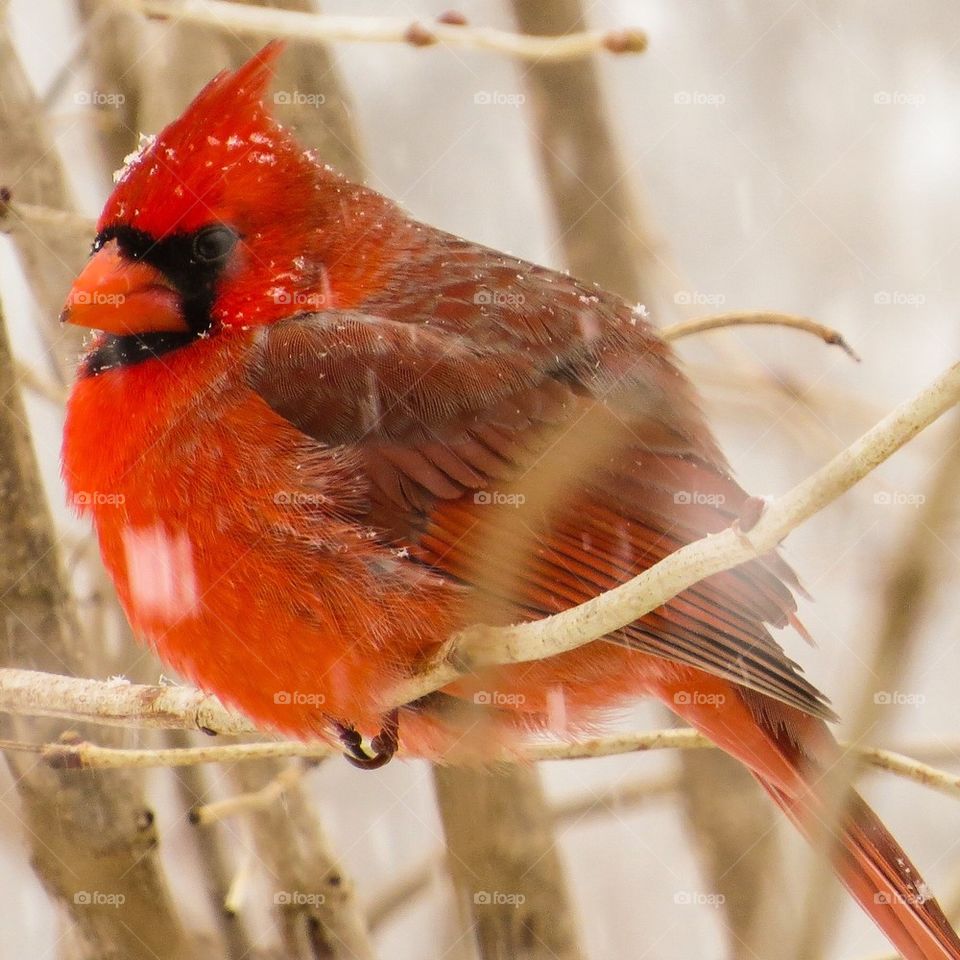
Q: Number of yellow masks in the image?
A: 0